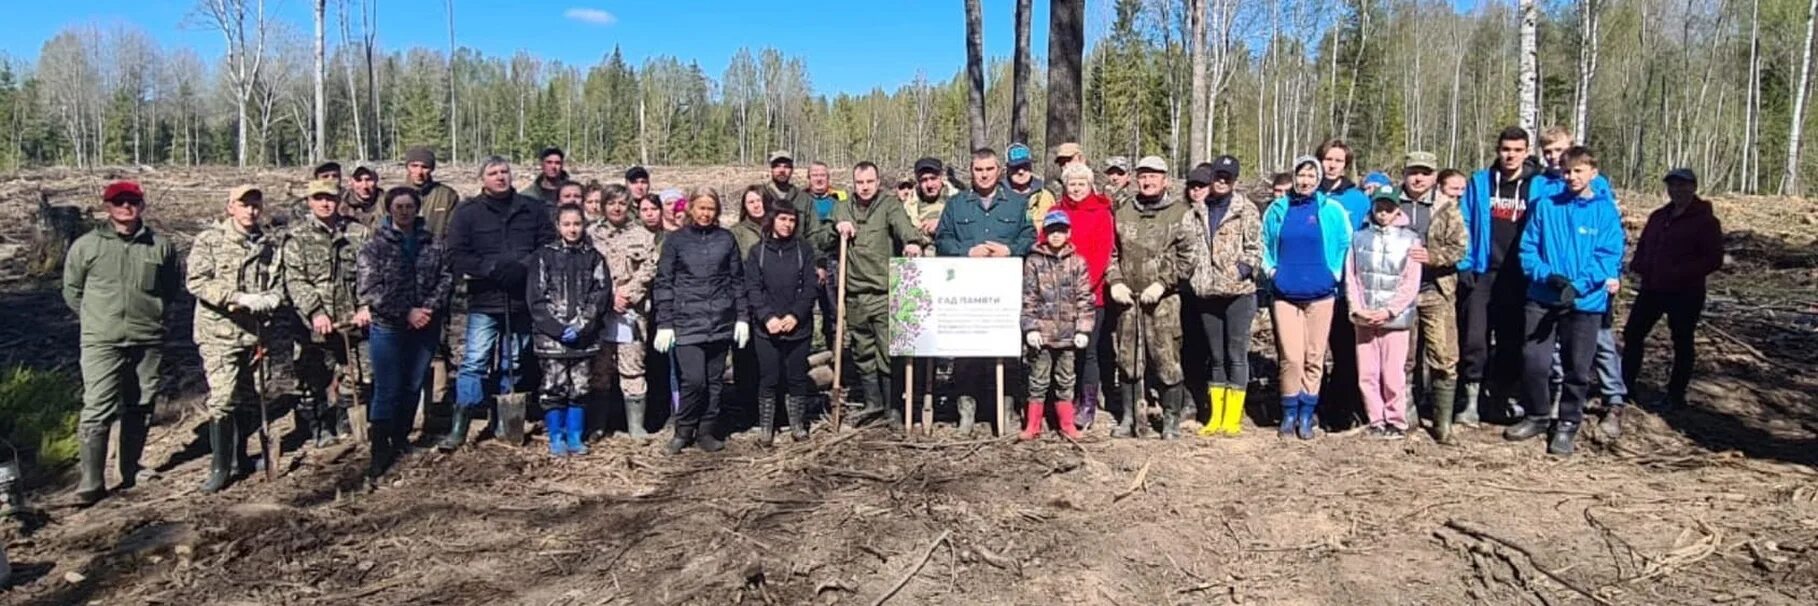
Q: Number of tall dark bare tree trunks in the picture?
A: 3